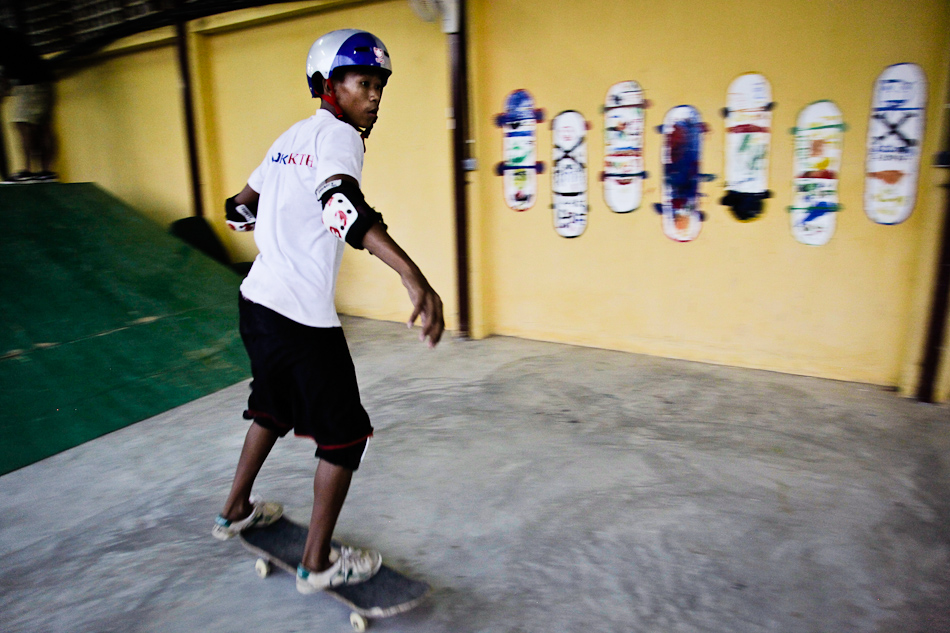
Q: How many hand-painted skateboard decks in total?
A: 7